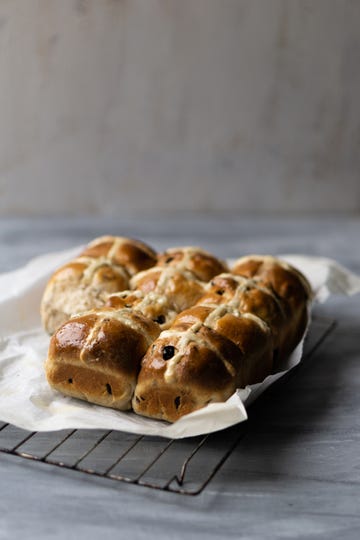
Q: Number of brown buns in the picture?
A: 10